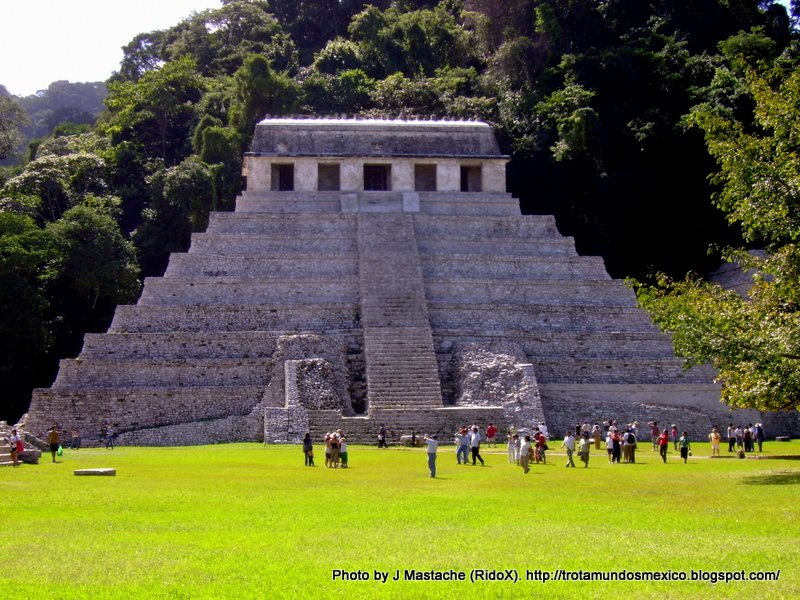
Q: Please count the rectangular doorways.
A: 5